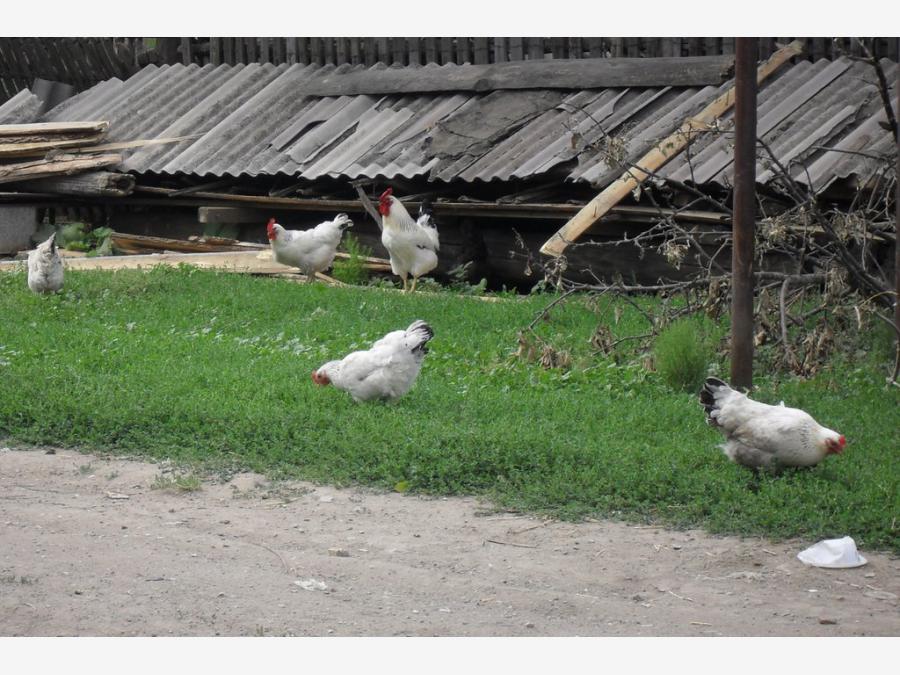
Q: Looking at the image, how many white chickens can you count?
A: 5